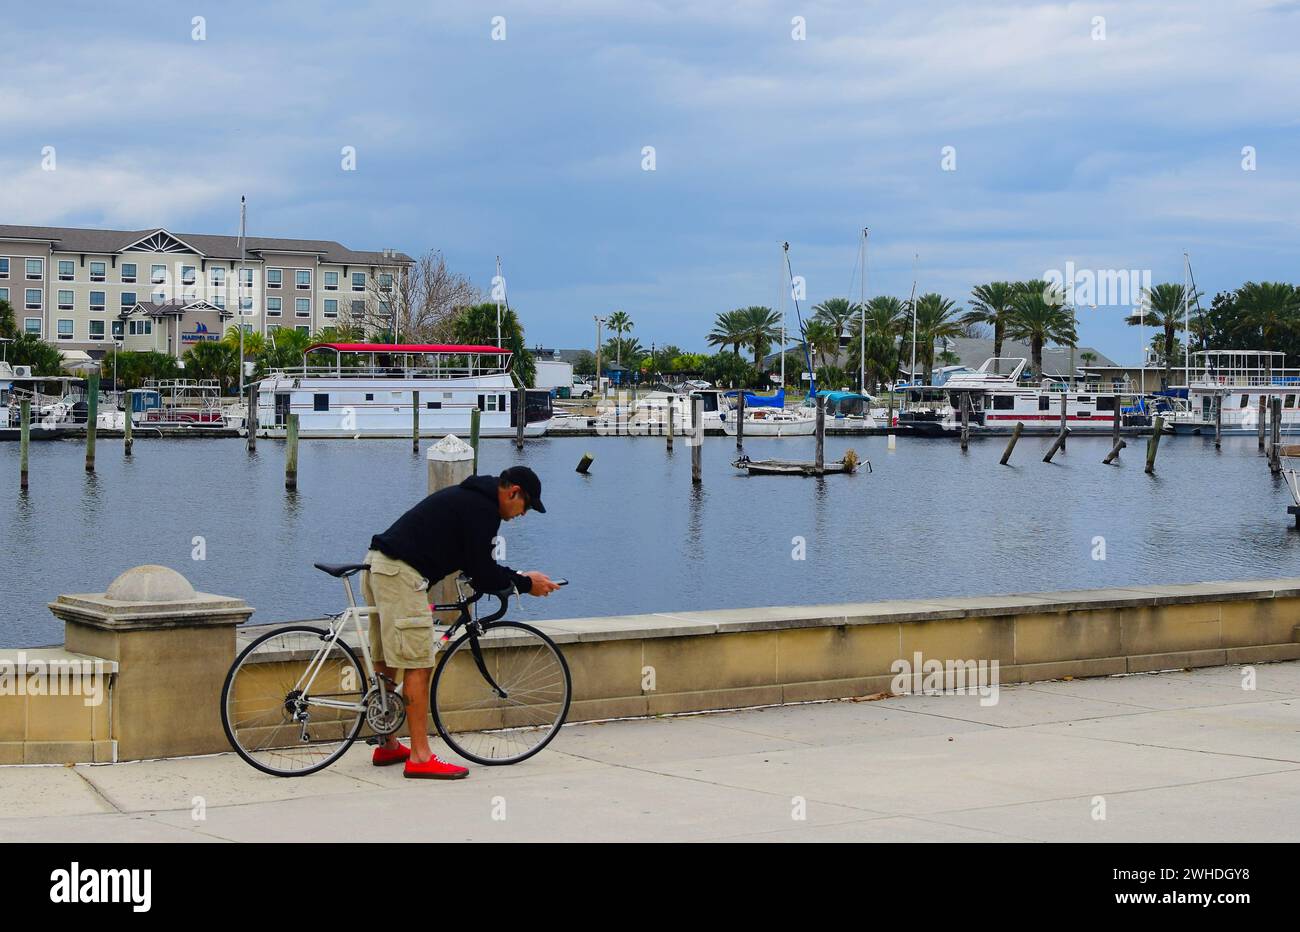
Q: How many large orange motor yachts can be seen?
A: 0